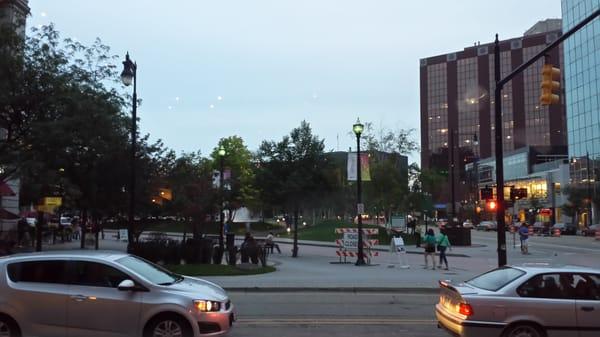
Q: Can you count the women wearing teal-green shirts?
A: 2